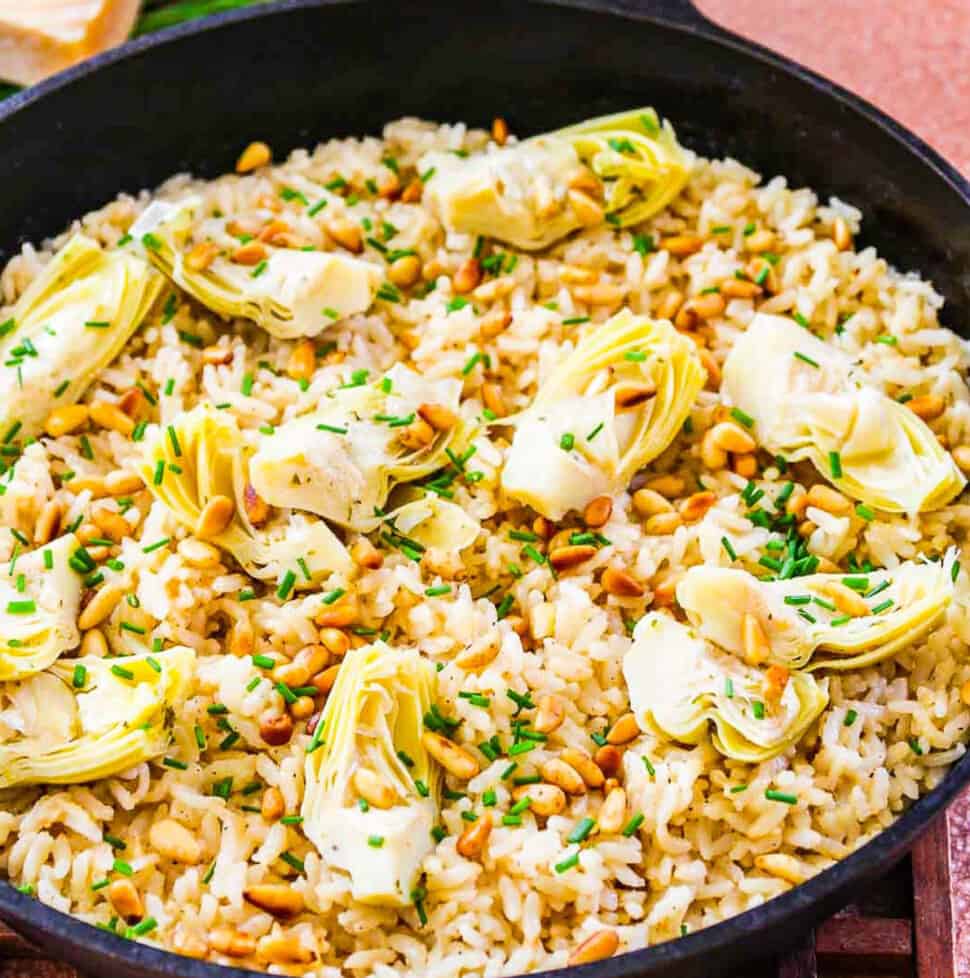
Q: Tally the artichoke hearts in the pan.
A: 12